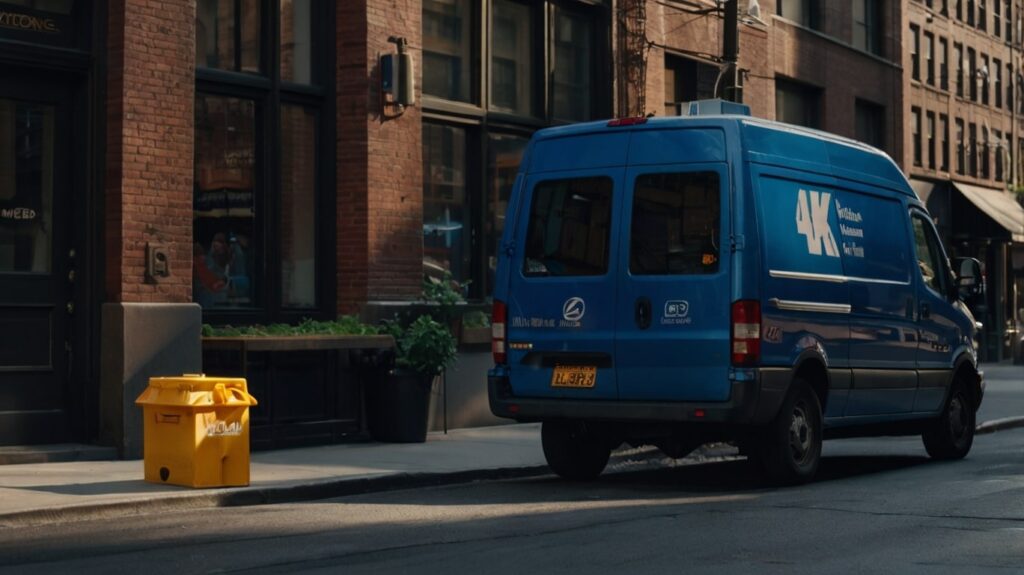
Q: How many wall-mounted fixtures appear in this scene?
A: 2